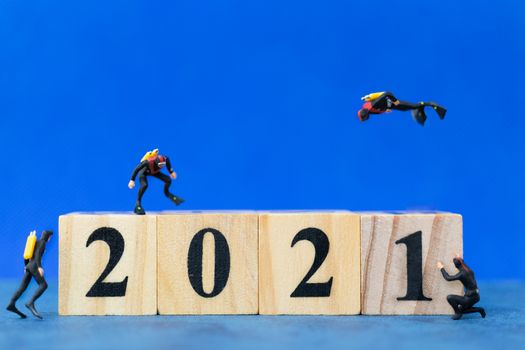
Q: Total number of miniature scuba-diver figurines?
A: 4